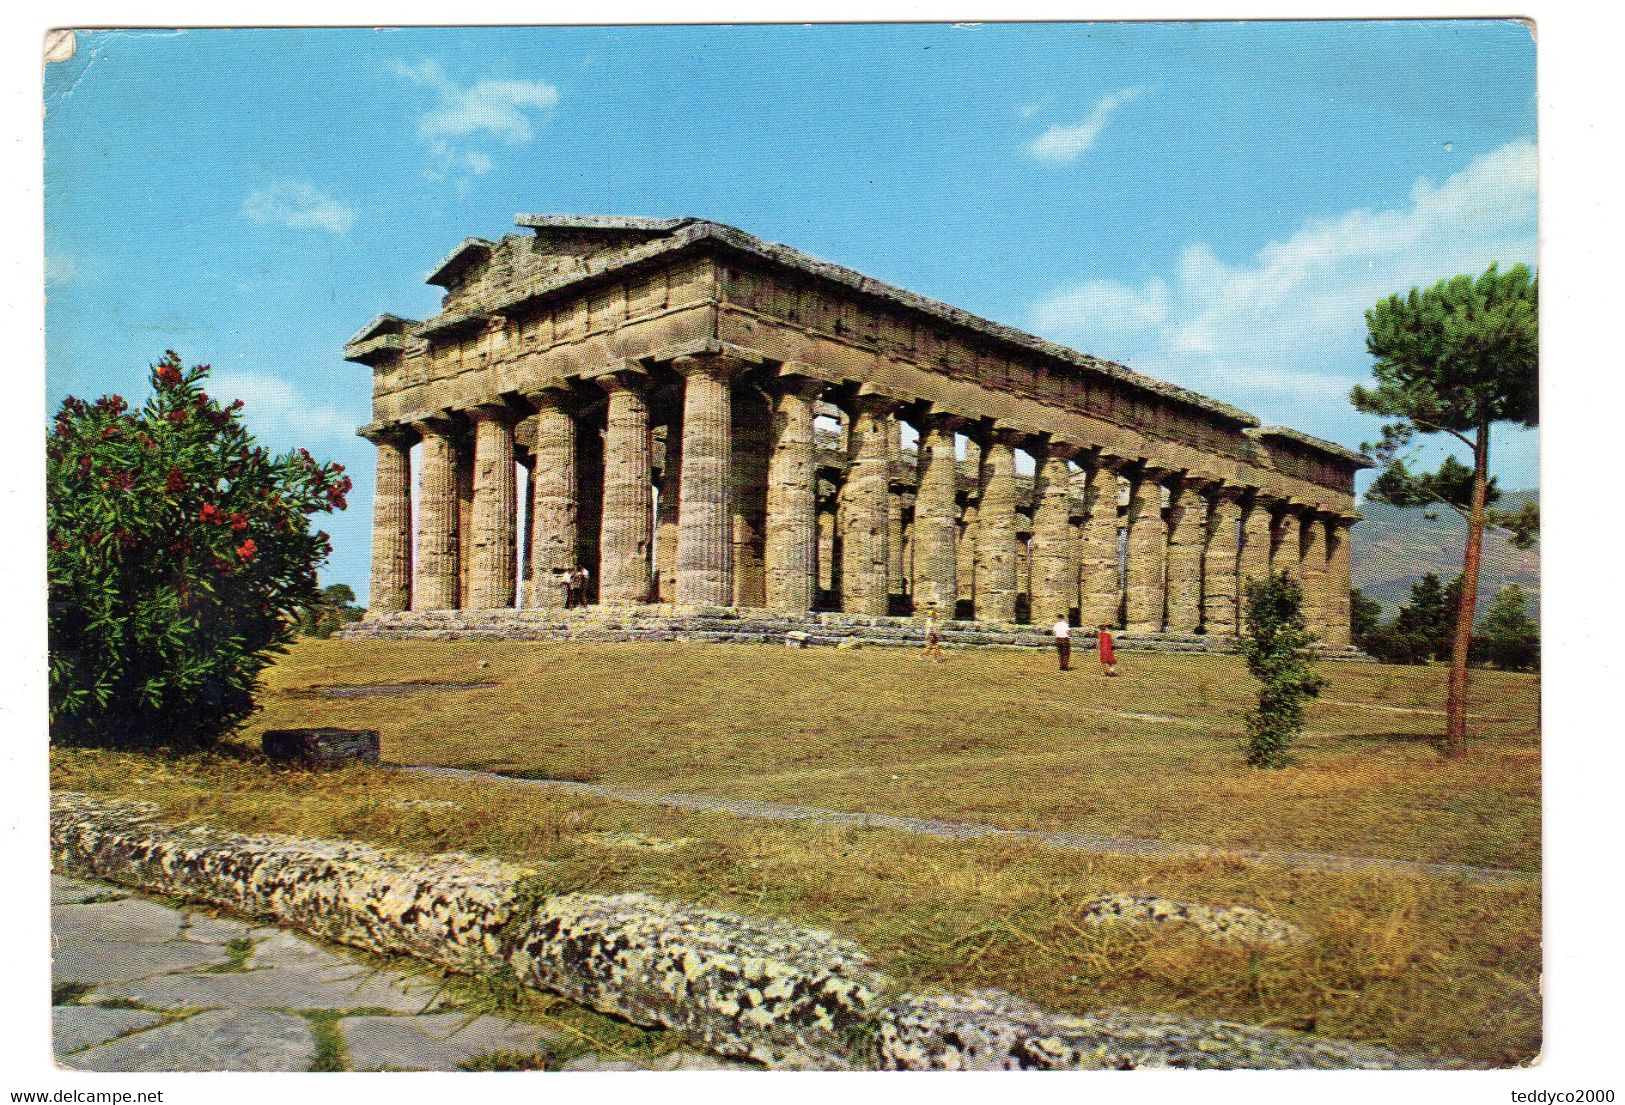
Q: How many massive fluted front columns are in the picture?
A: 6